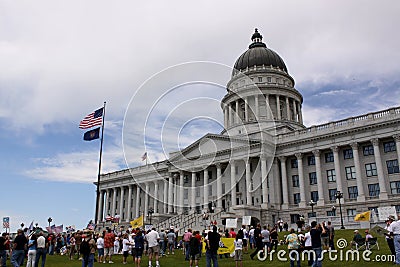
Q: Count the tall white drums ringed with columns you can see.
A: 1